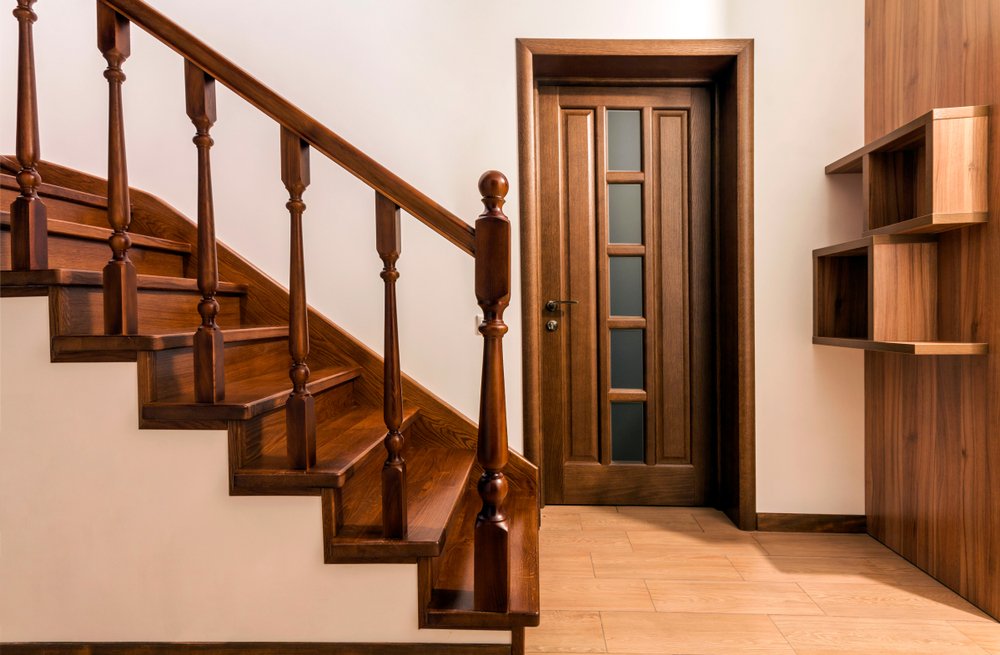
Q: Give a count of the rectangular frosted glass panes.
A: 5